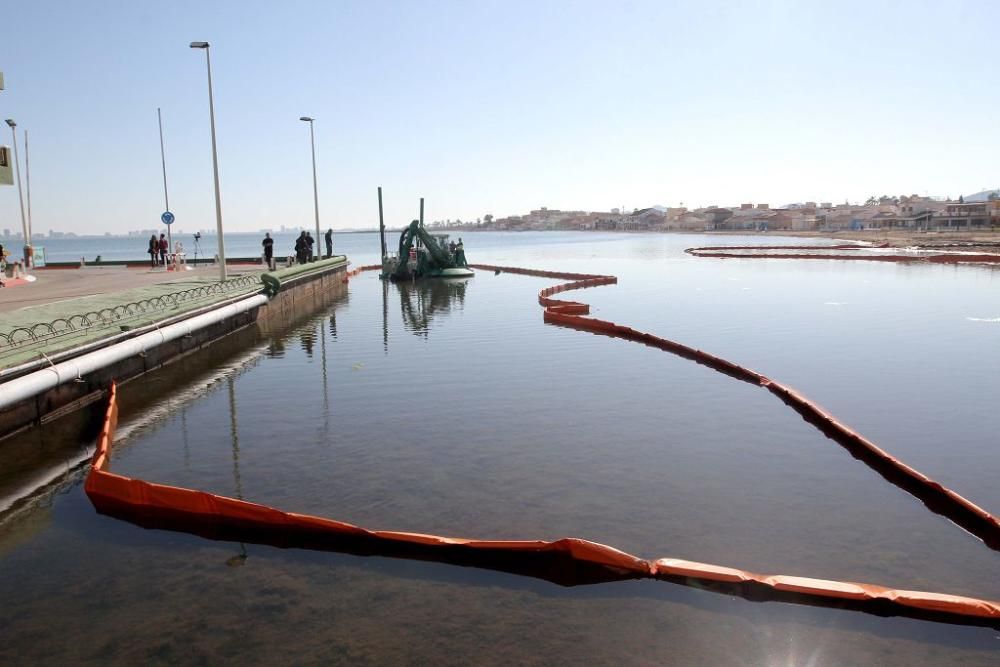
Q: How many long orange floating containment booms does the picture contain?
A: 3